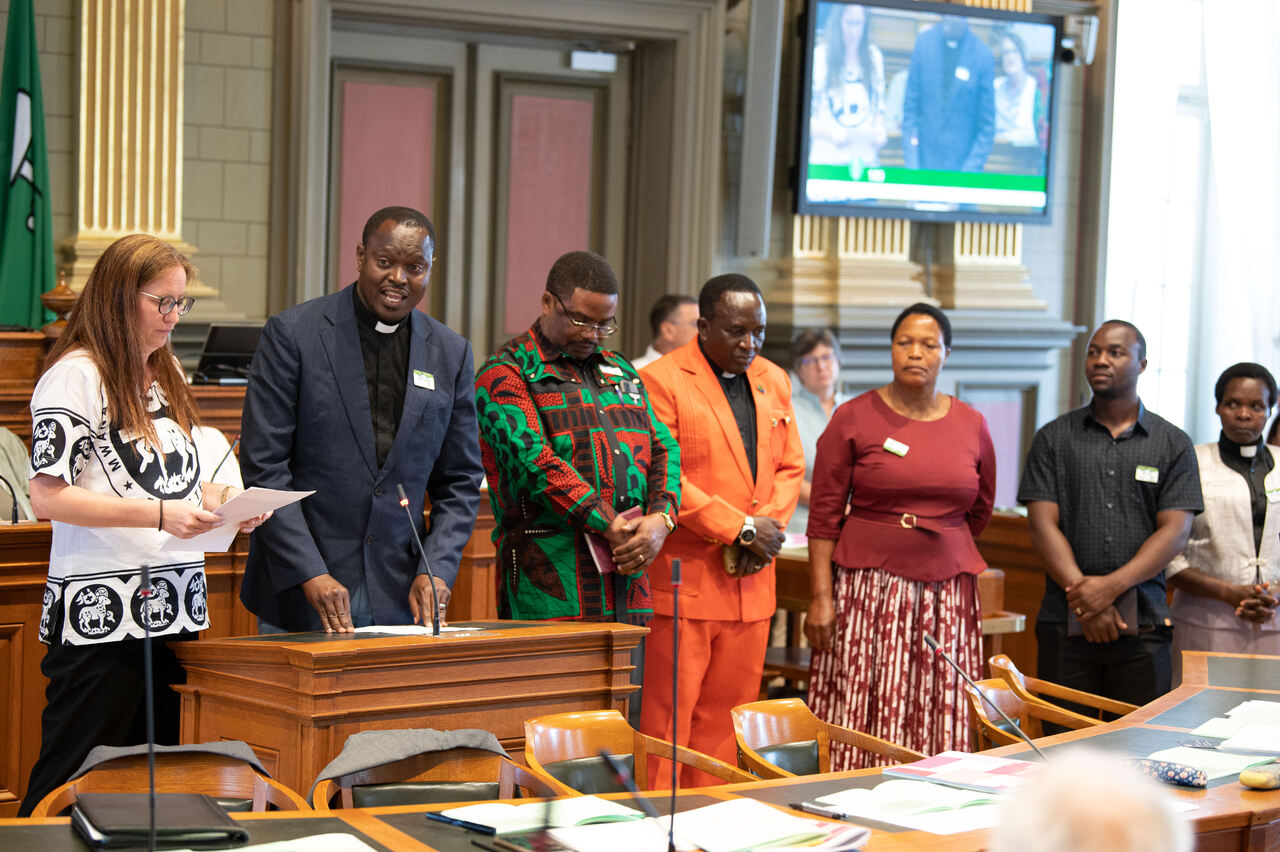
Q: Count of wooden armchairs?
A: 6